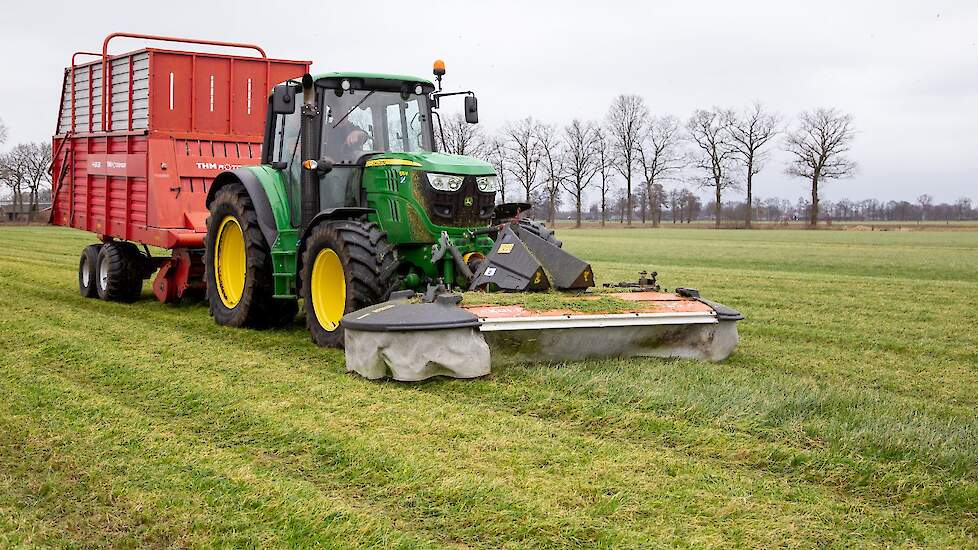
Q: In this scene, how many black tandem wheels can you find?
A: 2